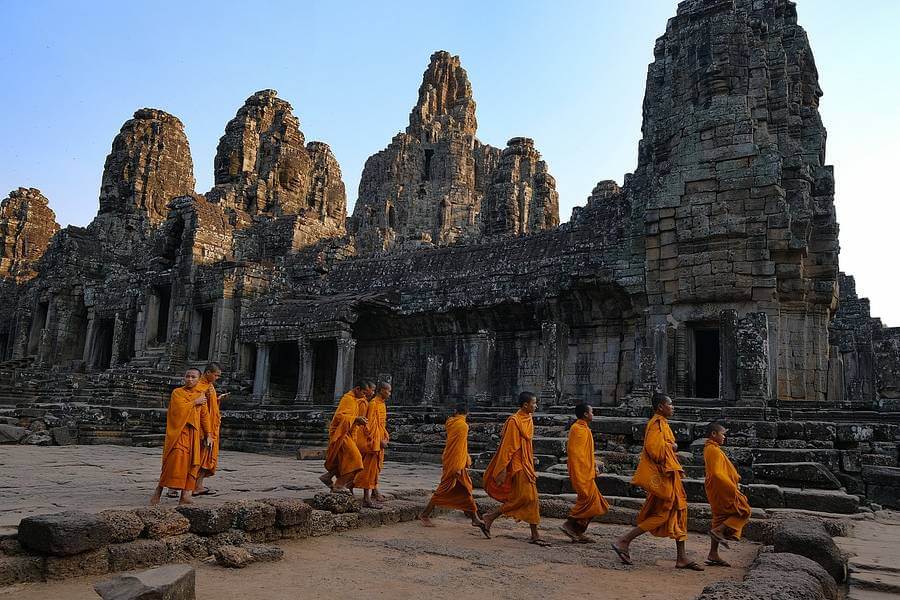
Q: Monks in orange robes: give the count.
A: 10